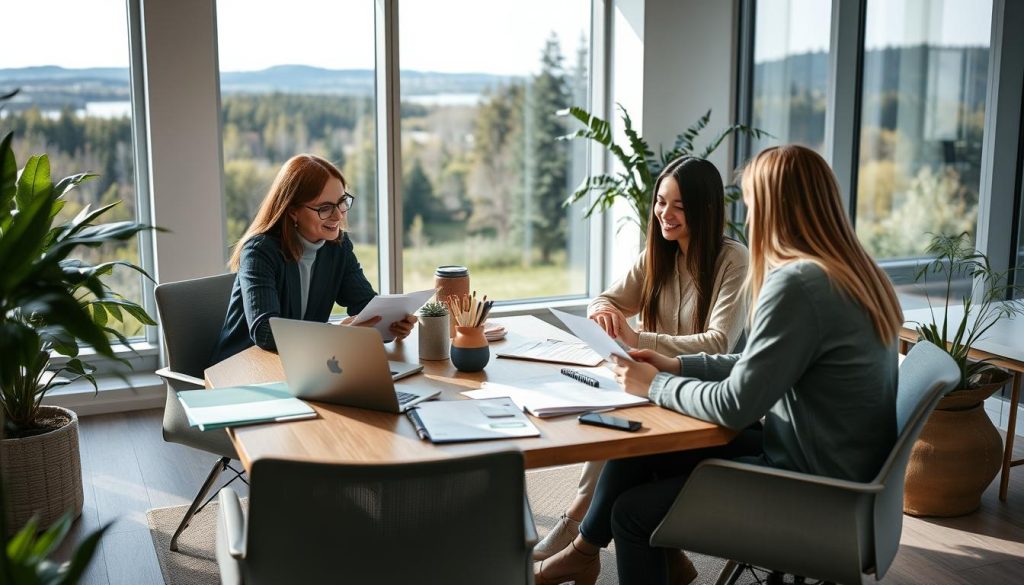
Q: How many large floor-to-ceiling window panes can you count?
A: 5